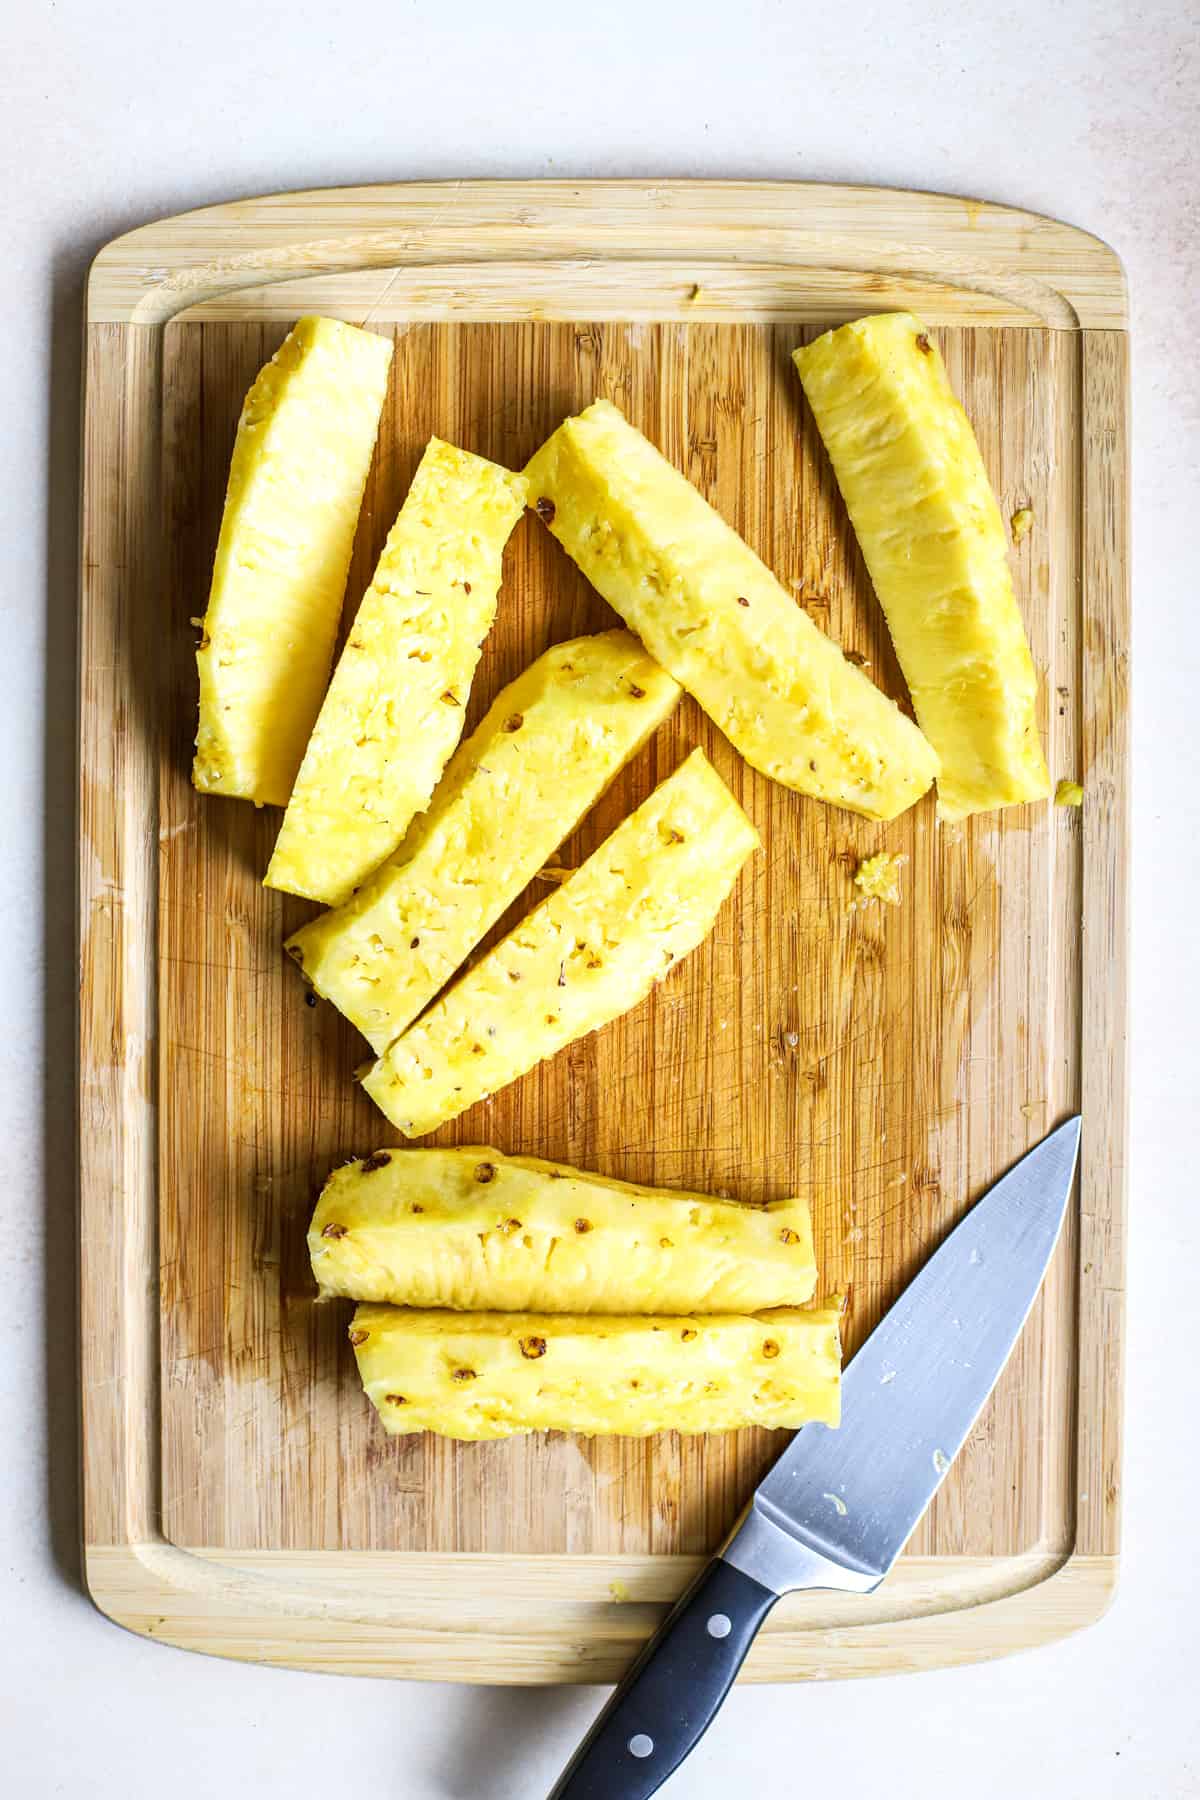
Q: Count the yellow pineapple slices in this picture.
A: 8